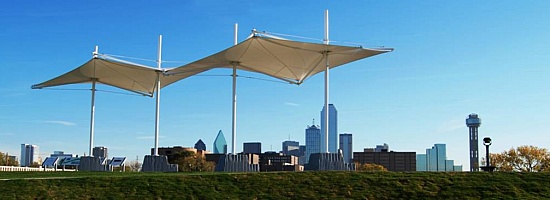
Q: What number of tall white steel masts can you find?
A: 4